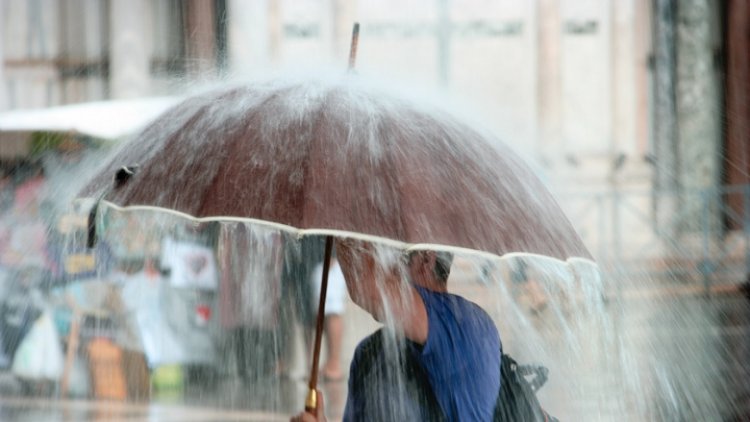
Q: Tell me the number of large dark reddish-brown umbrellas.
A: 1